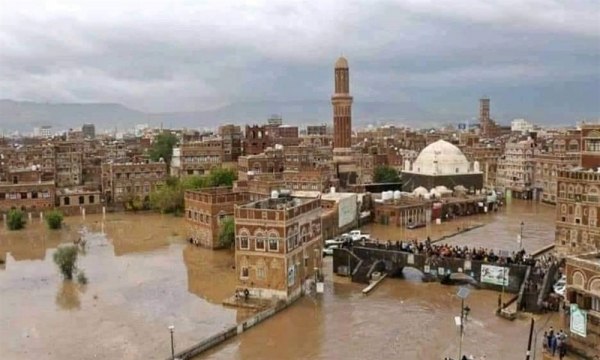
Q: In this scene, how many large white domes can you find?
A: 1